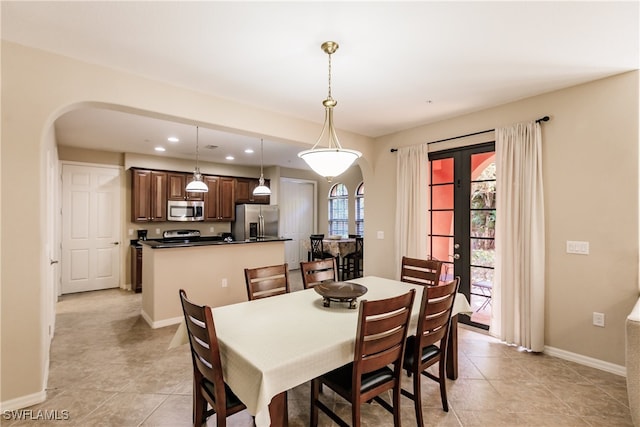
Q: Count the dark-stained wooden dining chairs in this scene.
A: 6